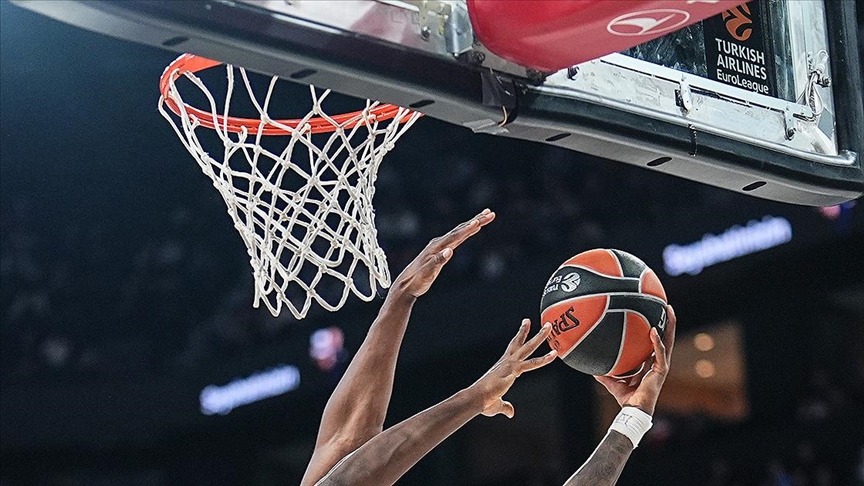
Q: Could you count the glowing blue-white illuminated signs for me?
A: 2